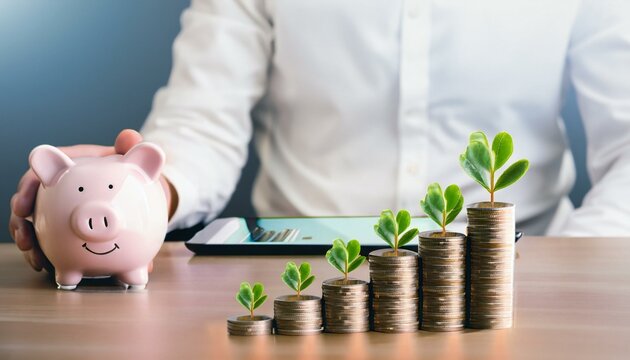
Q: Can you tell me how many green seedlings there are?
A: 6